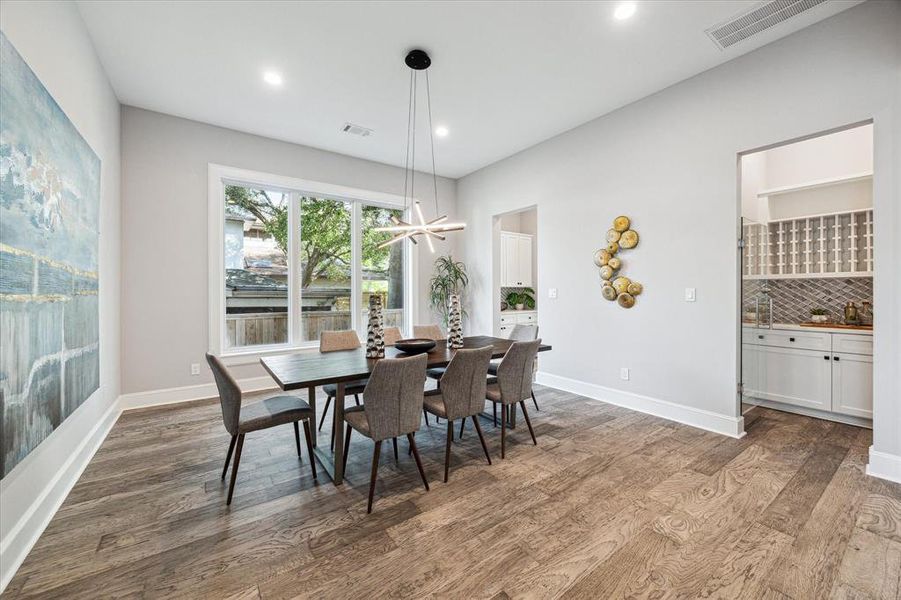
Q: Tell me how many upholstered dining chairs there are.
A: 8